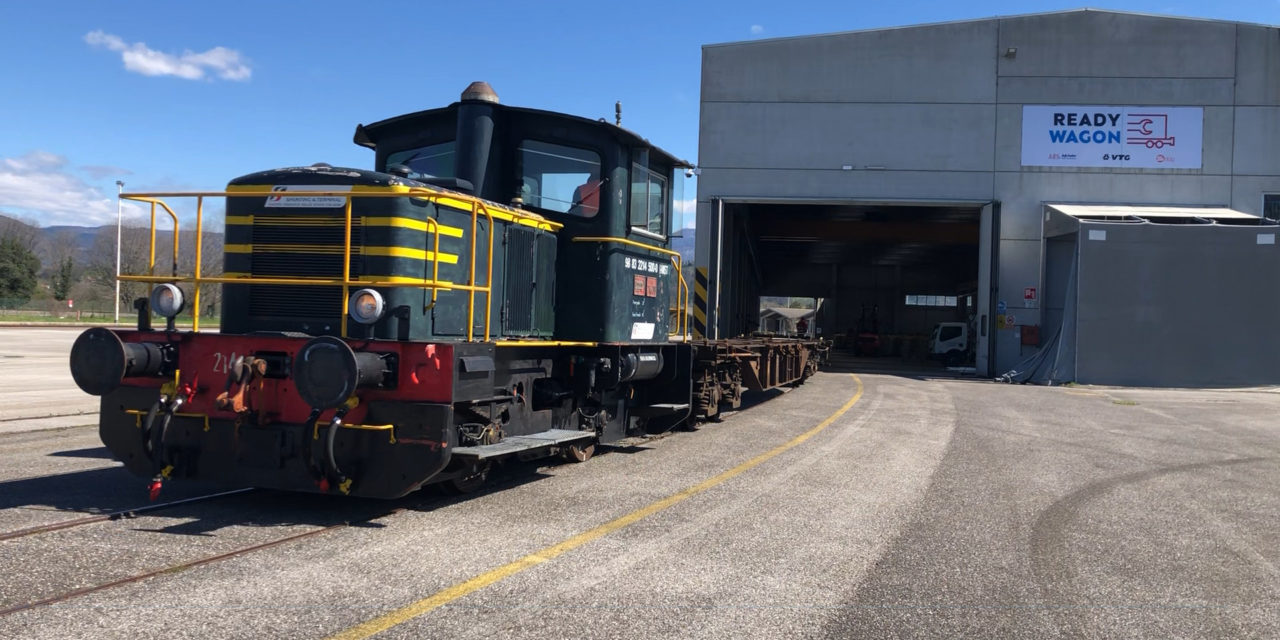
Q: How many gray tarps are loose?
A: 1